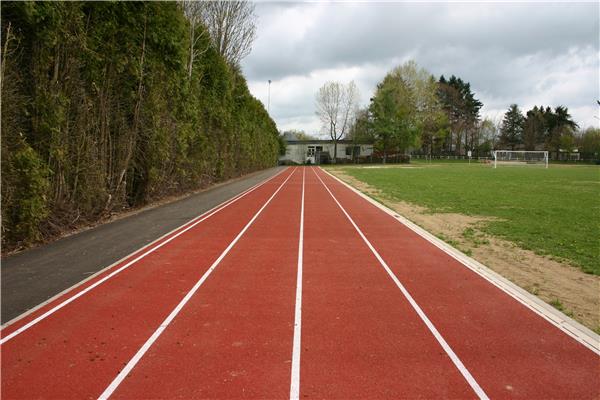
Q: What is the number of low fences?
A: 1